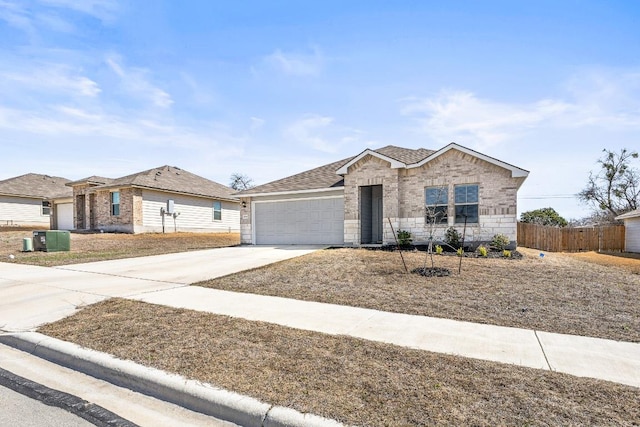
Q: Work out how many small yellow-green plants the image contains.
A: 4